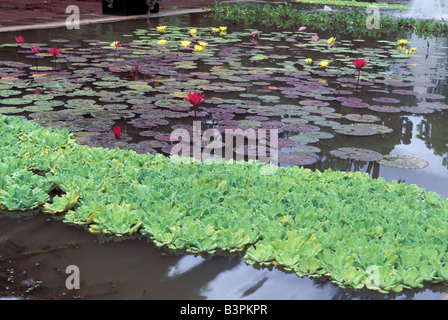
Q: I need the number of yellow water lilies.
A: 15